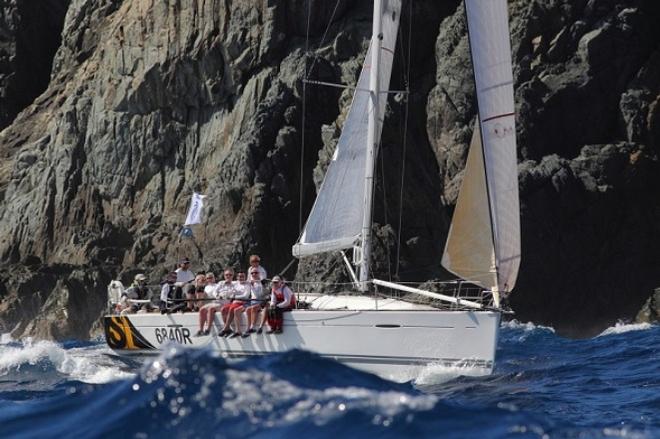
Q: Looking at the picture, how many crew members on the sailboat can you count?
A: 10